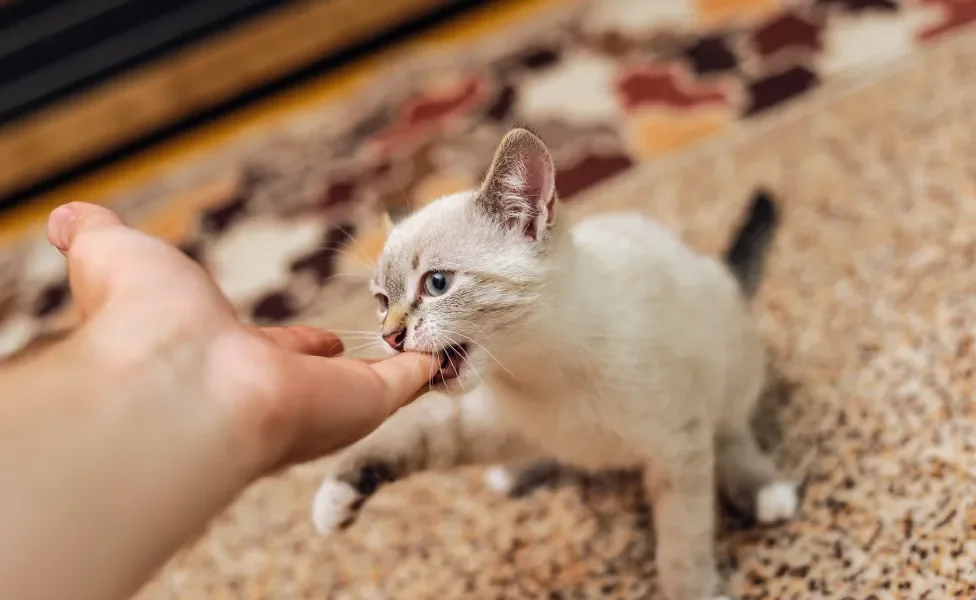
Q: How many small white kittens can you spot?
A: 1